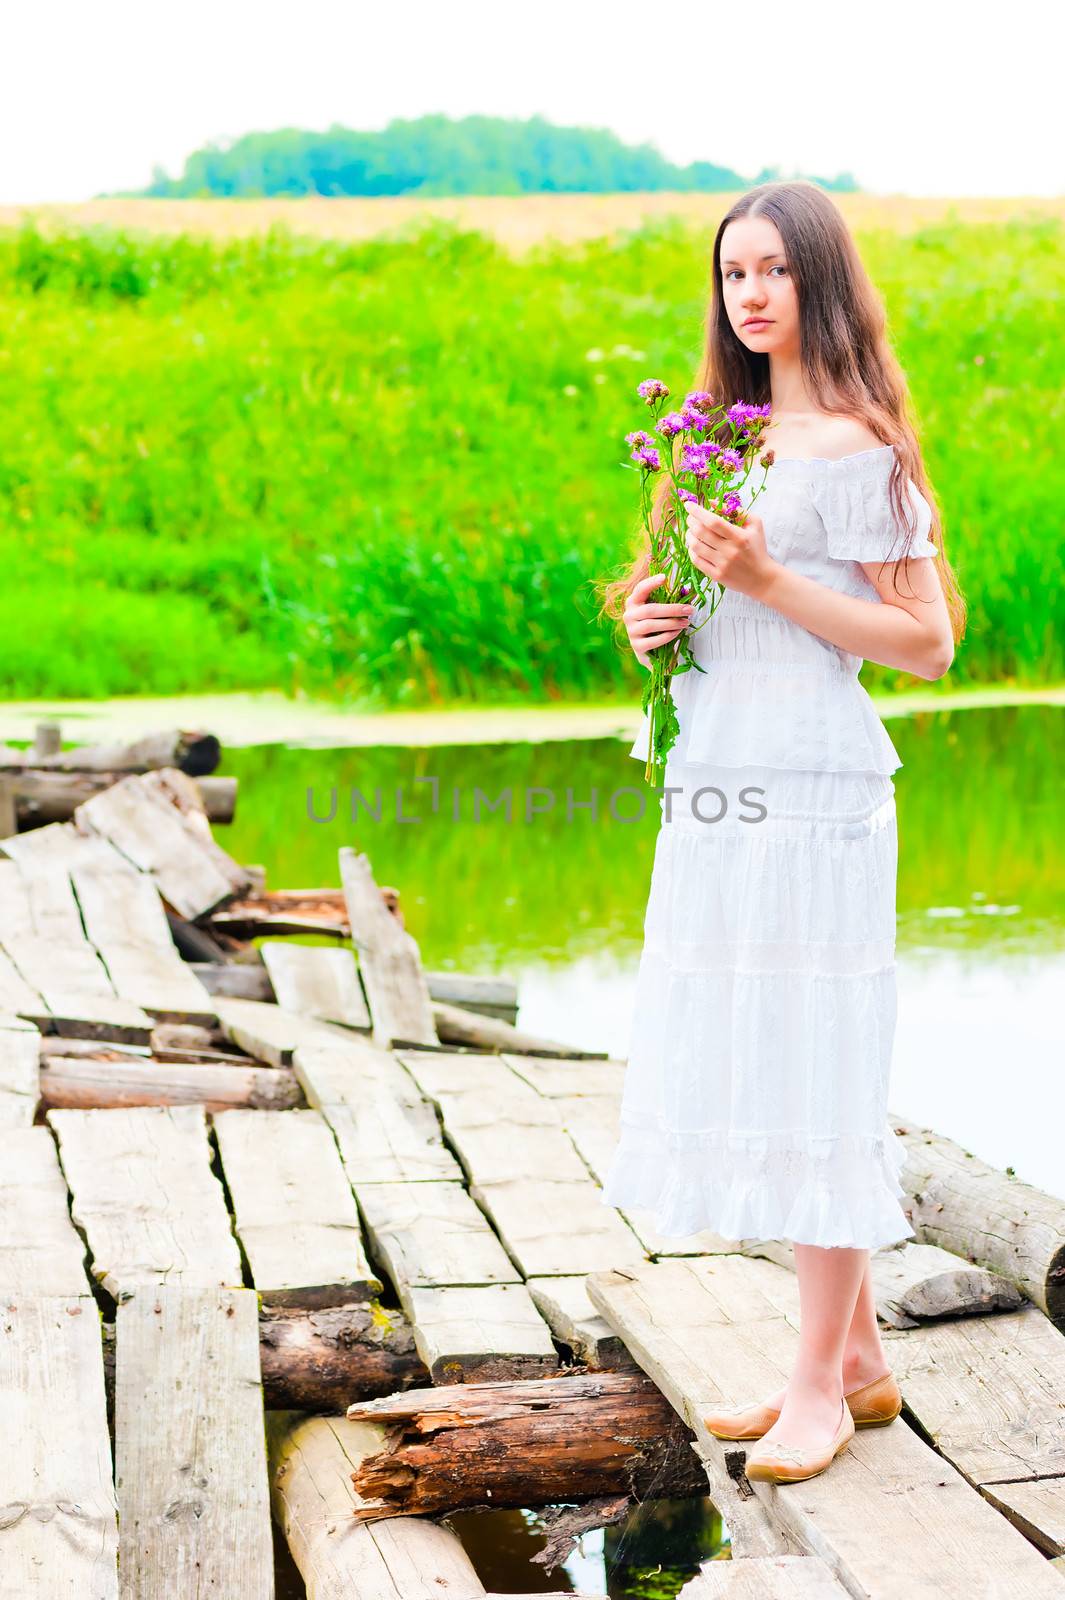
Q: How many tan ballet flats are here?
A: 2